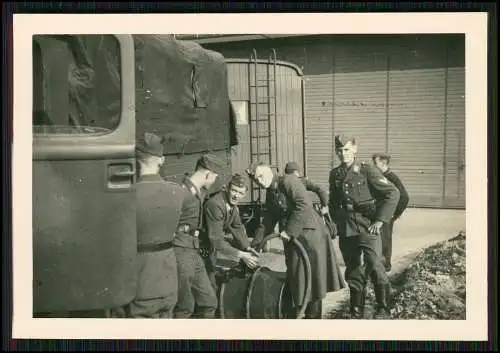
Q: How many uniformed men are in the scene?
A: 7